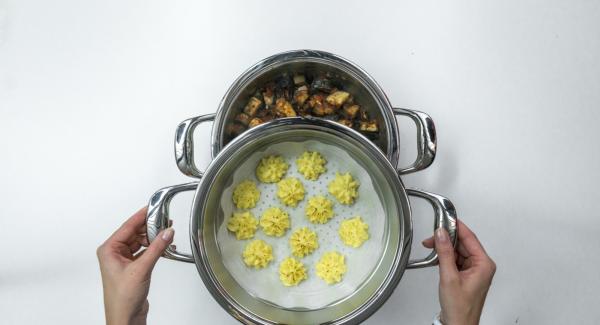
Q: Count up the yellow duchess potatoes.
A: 13